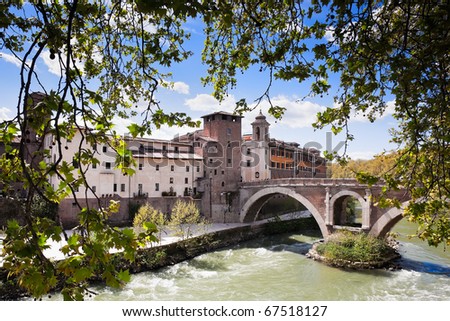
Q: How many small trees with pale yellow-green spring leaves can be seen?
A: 2